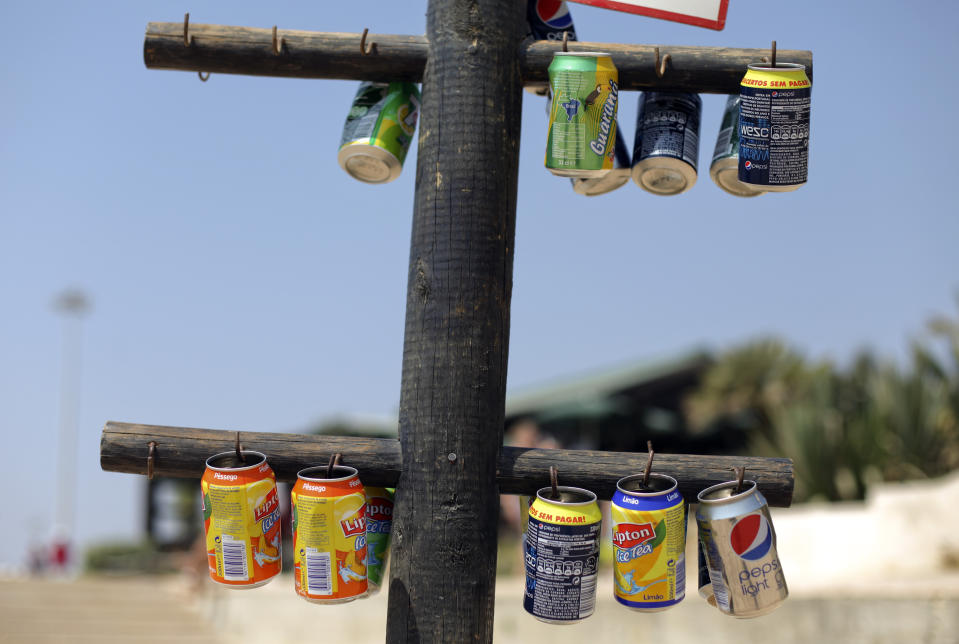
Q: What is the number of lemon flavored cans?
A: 1